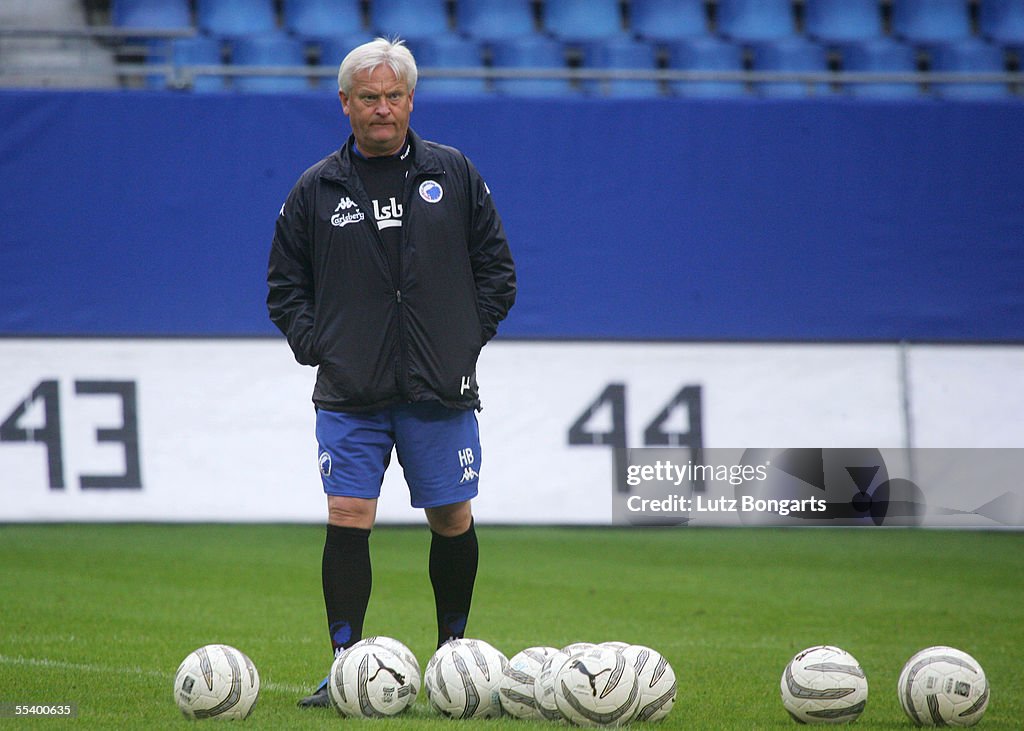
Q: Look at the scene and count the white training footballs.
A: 12